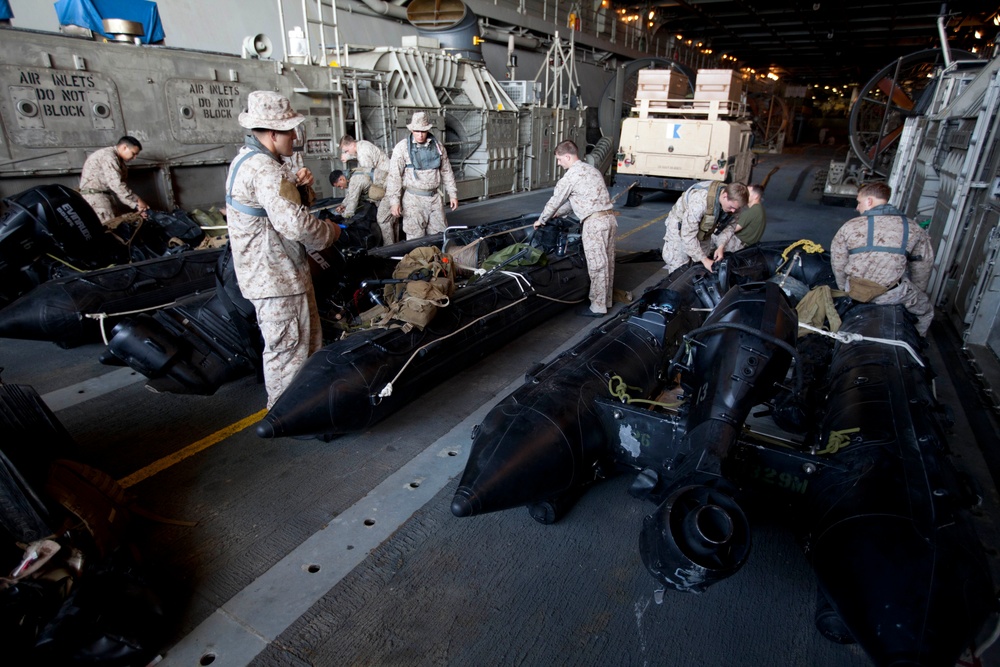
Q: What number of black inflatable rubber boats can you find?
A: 3